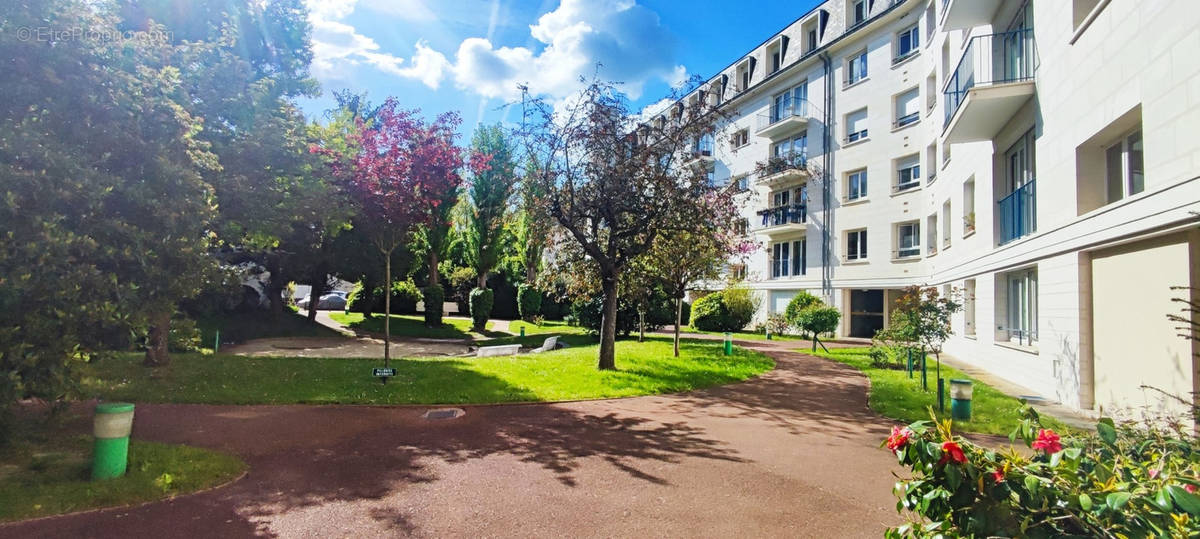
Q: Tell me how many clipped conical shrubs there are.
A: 3